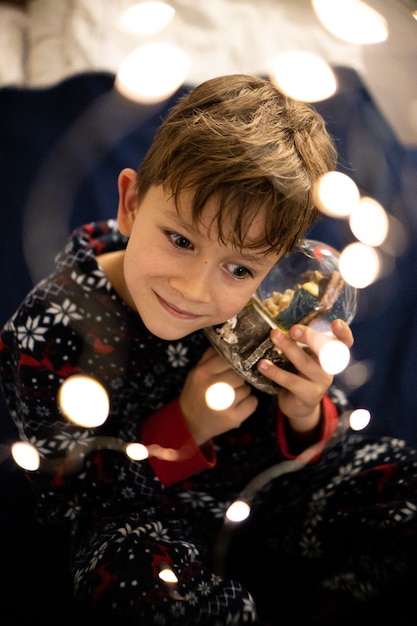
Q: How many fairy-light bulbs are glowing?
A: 15